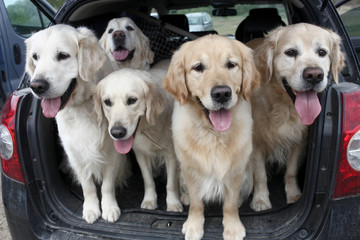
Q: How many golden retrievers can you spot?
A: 5